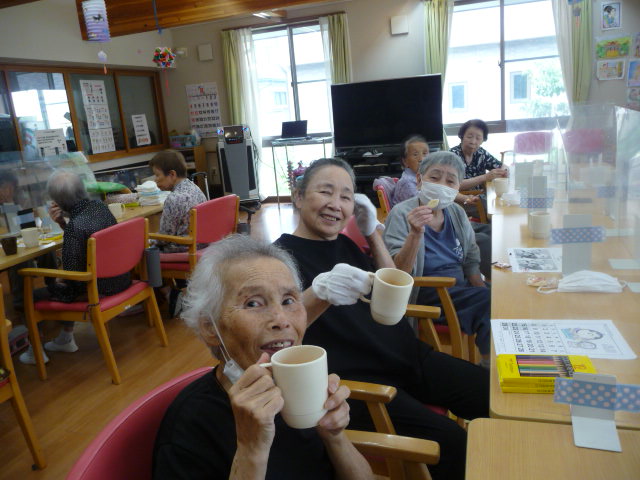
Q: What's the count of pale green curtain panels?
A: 4